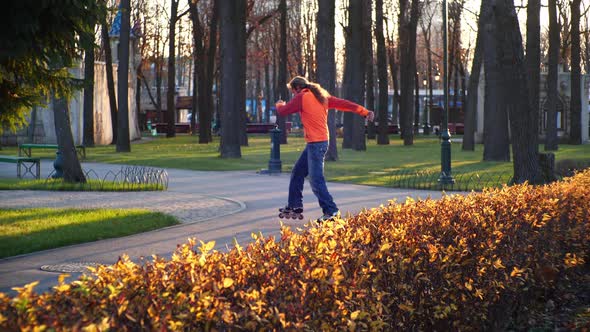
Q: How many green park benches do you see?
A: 2